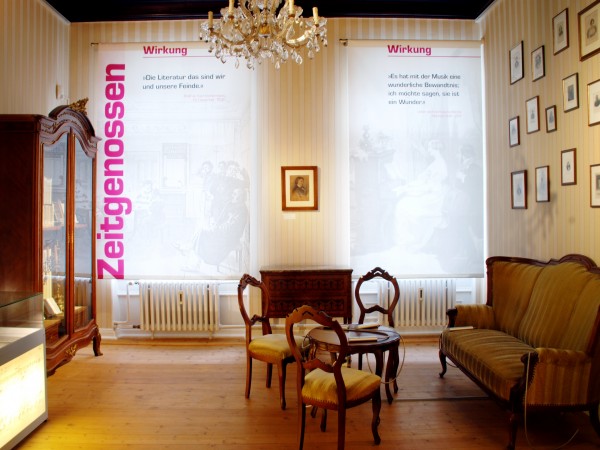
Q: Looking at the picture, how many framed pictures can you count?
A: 14